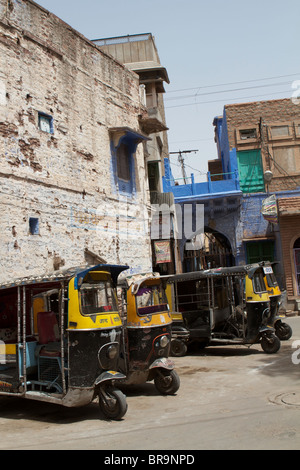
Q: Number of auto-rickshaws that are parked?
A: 4